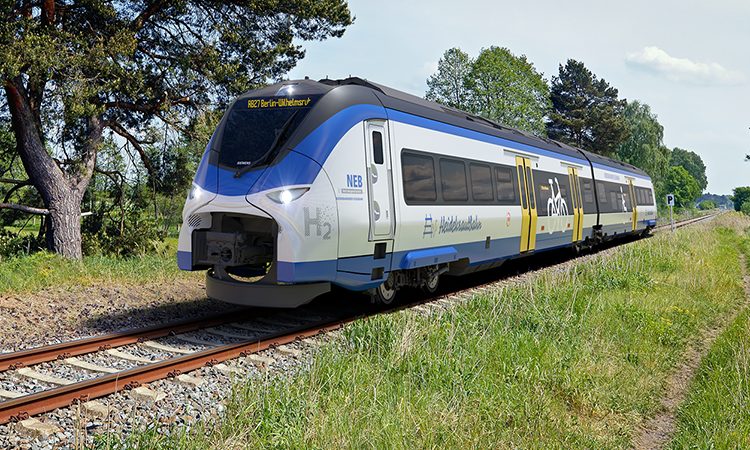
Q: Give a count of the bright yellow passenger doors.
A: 3